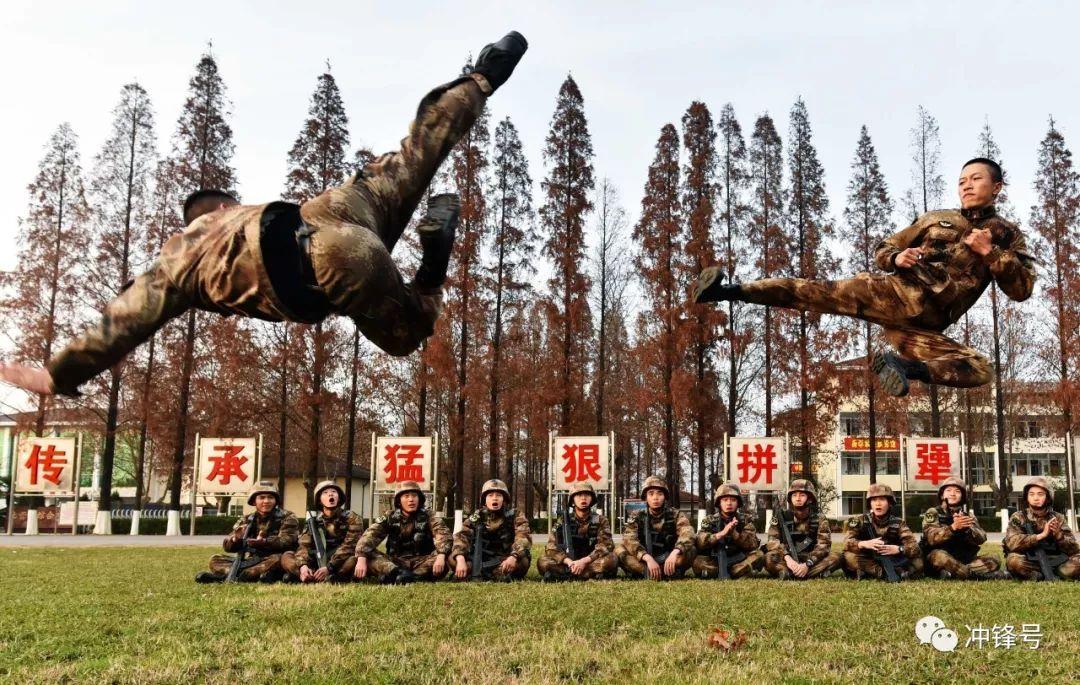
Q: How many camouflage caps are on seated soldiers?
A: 11